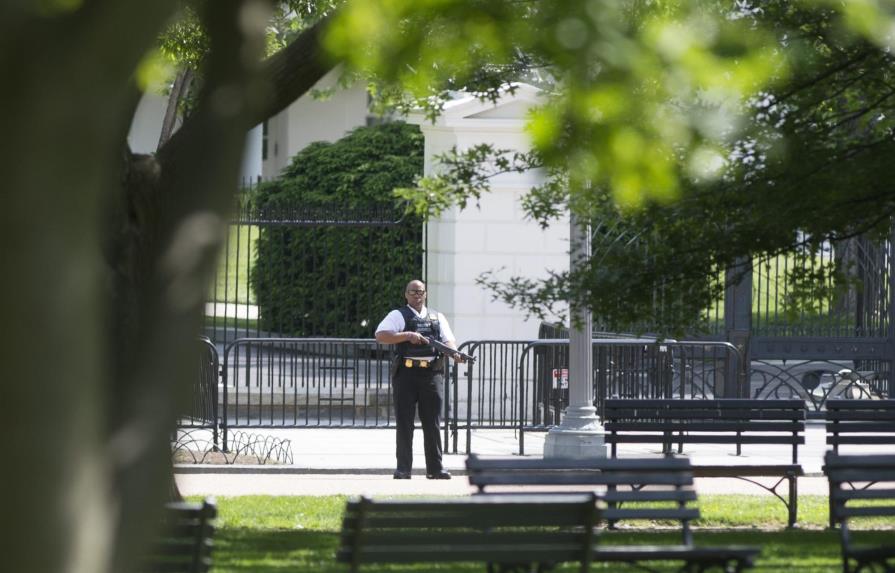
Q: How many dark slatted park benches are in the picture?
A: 6